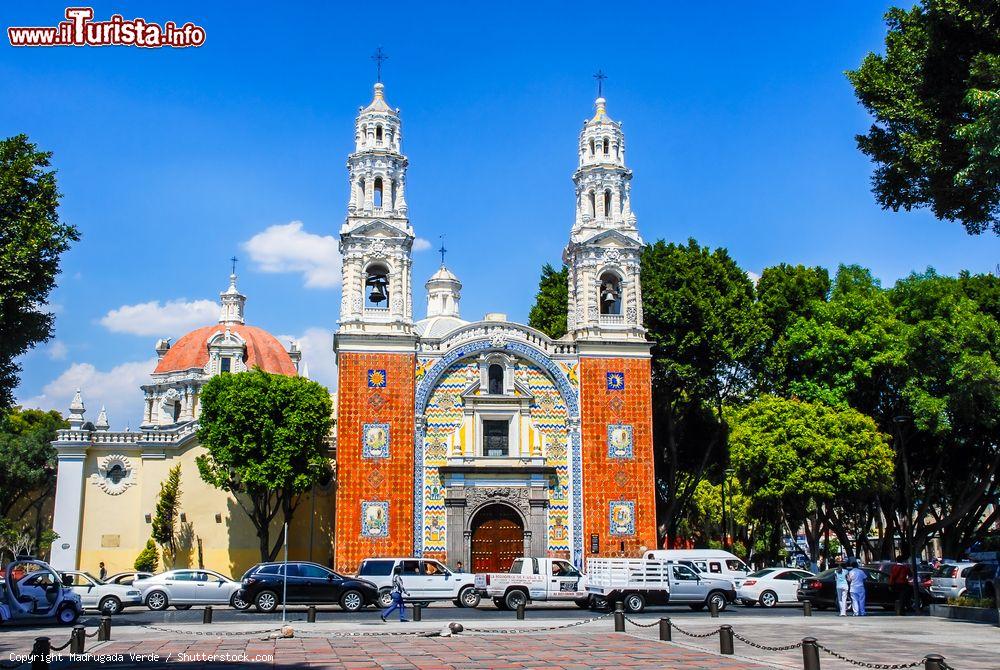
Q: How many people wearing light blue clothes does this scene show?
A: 2